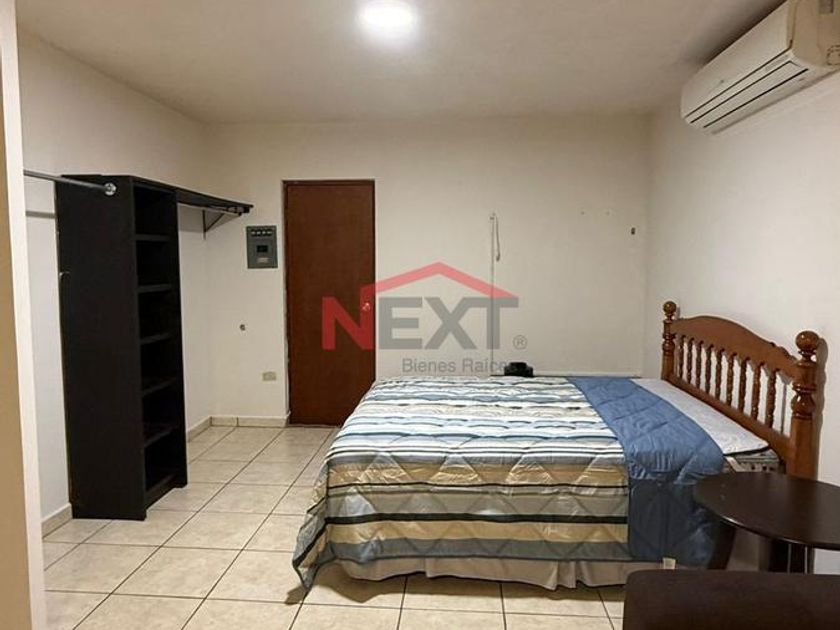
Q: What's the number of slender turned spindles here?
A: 9